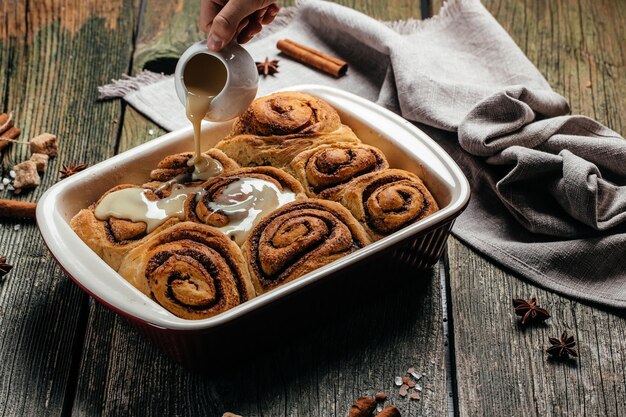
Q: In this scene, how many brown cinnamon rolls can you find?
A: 8